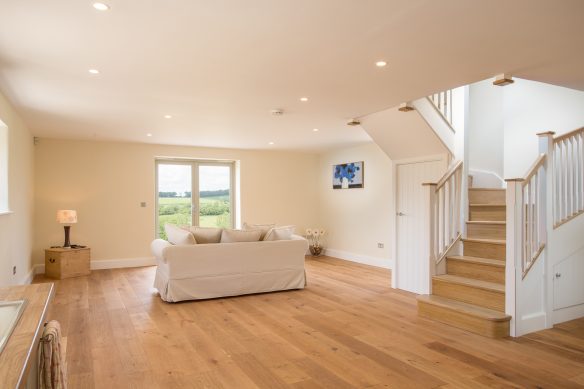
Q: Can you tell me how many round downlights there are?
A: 8